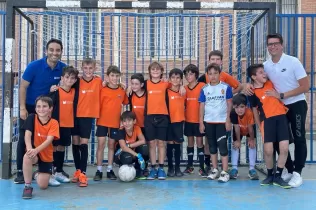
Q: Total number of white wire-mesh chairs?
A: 0